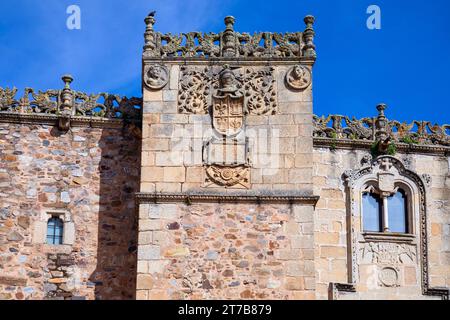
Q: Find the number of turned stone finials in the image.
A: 5